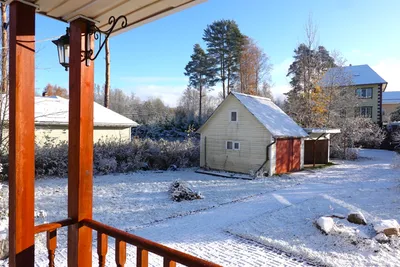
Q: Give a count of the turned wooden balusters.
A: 5